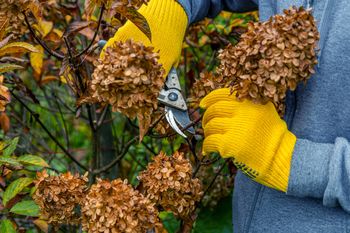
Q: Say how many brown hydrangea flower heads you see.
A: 5